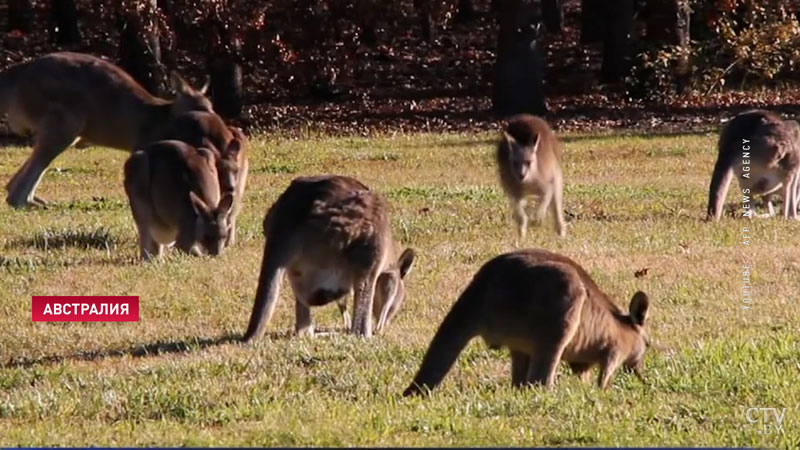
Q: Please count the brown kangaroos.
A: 7